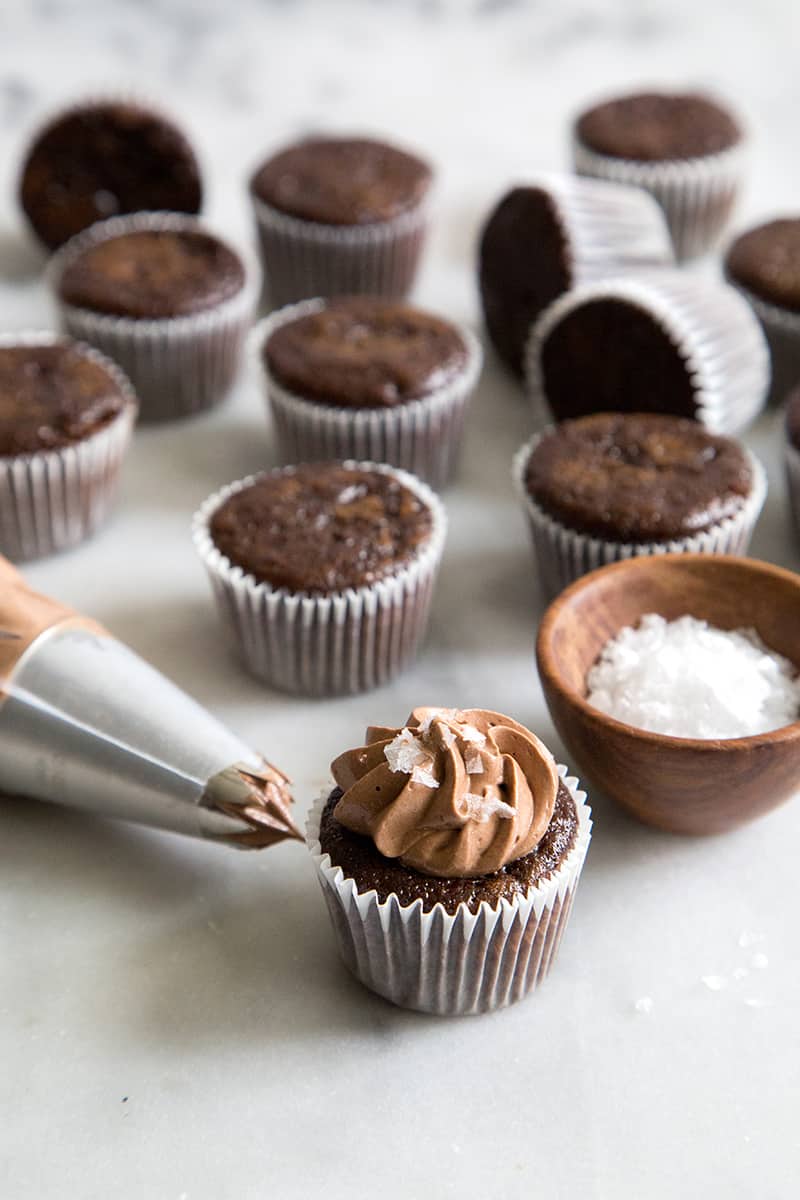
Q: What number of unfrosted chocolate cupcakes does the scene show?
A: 12